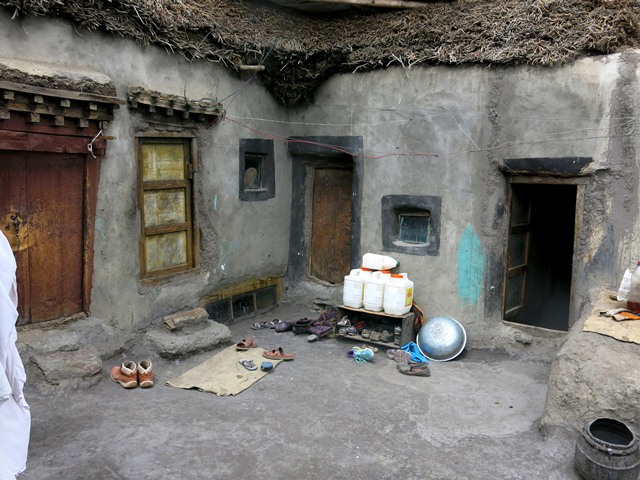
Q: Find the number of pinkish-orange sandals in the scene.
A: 2